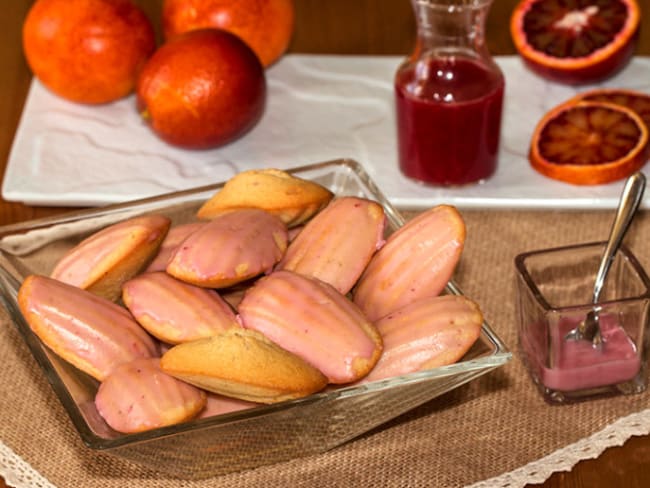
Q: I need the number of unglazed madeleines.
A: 2